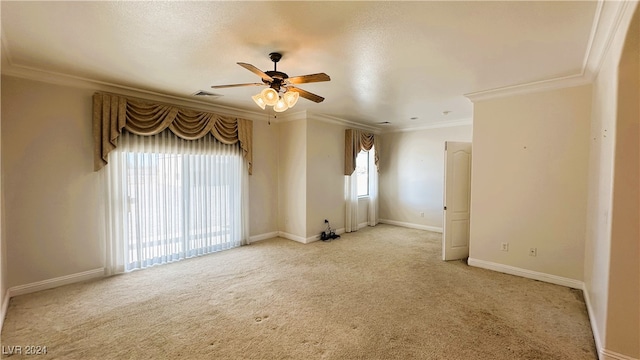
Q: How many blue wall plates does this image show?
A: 0